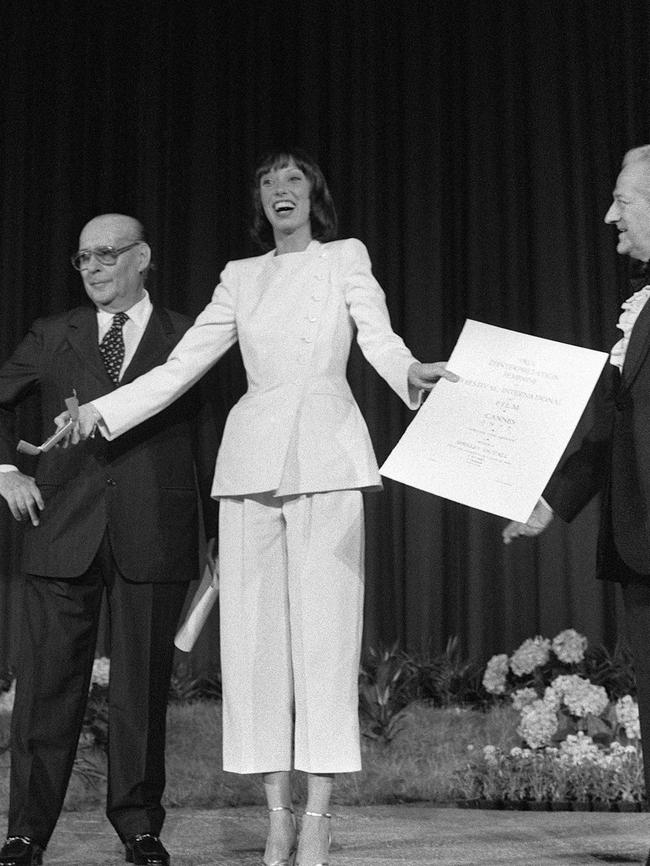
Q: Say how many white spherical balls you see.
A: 0